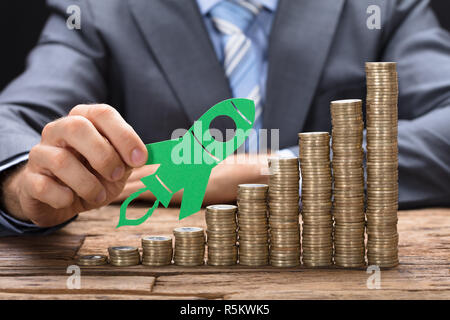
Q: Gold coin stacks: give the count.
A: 10